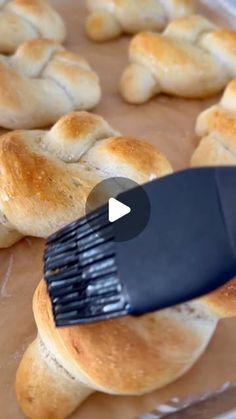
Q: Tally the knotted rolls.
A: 7